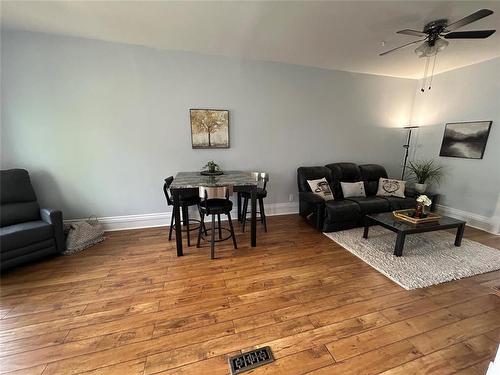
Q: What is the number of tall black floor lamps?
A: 1